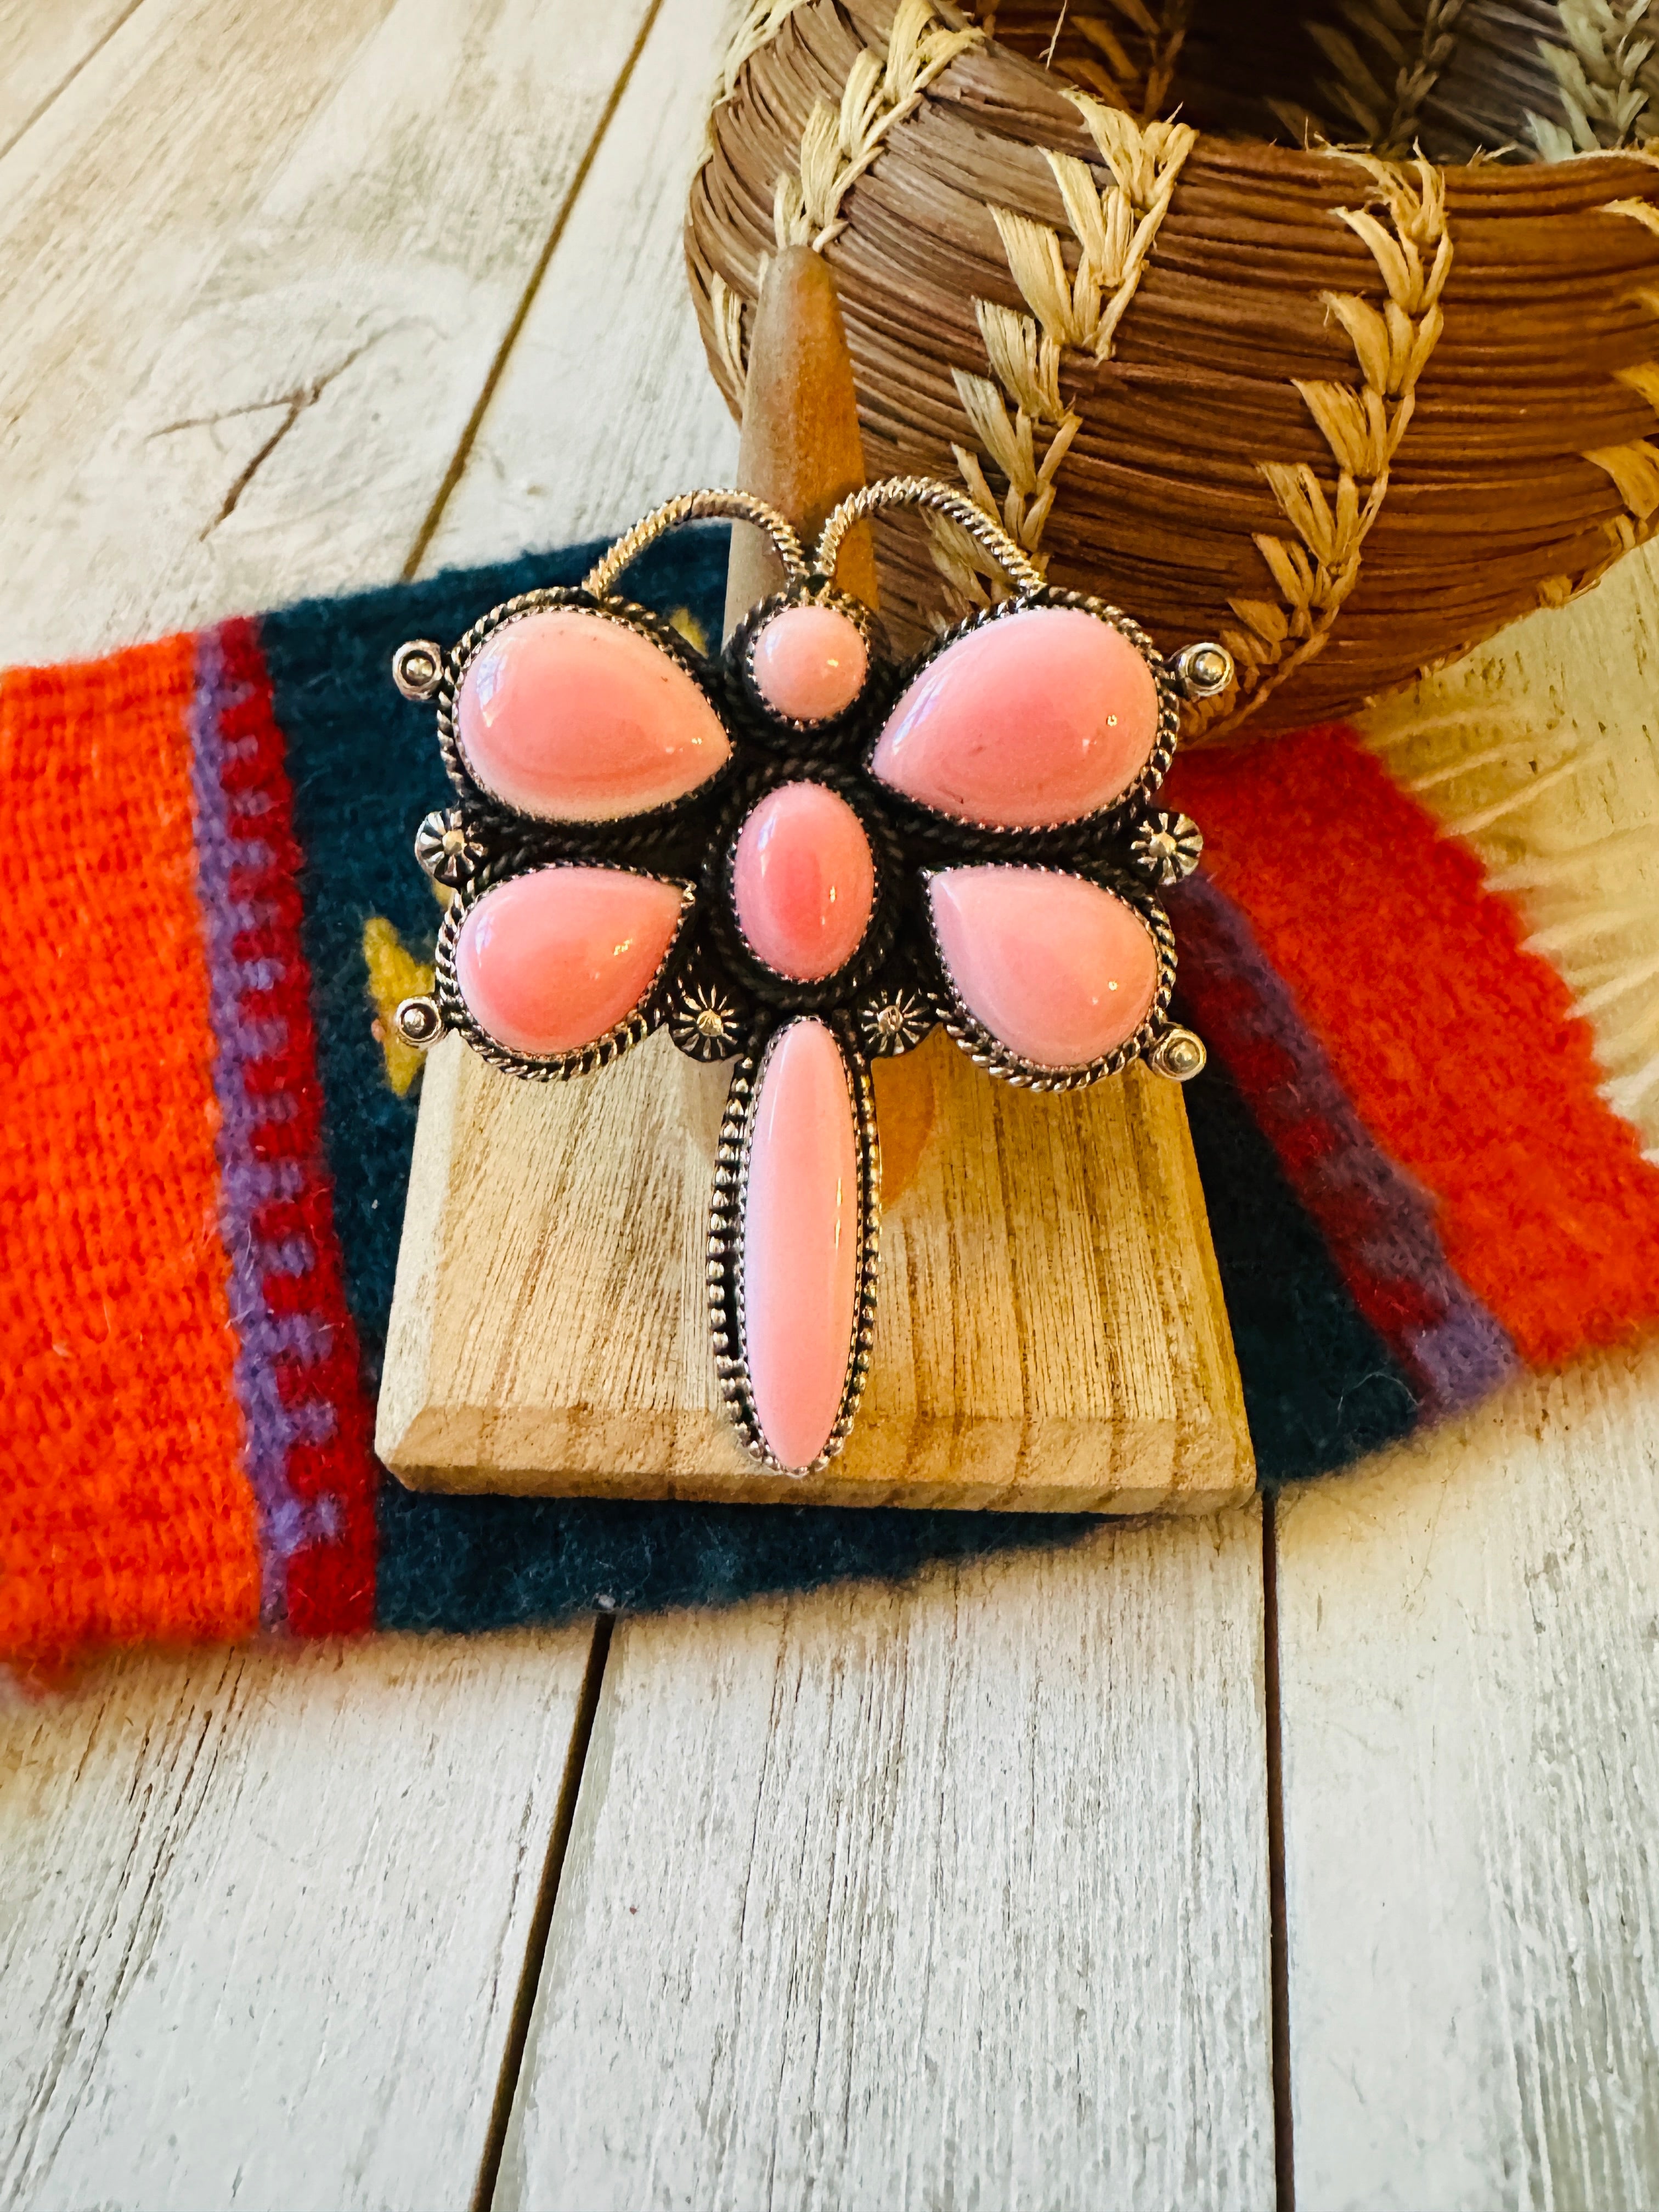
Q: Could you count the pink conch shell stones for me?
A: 7